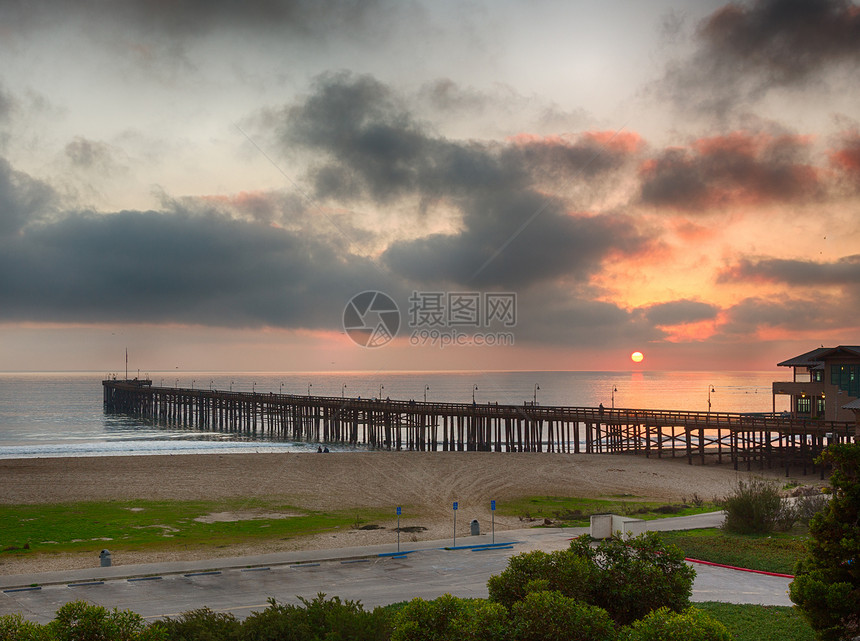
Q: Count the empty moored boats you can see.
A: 0